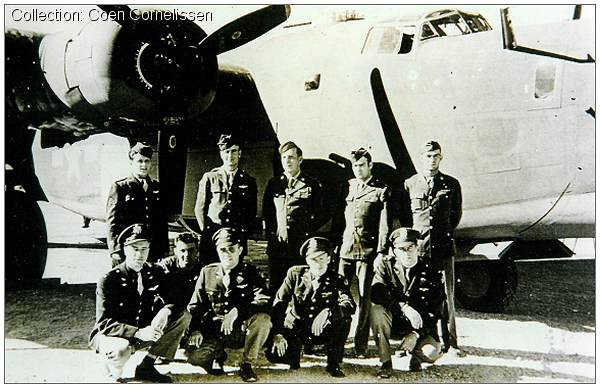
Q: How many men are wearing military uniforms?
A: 10